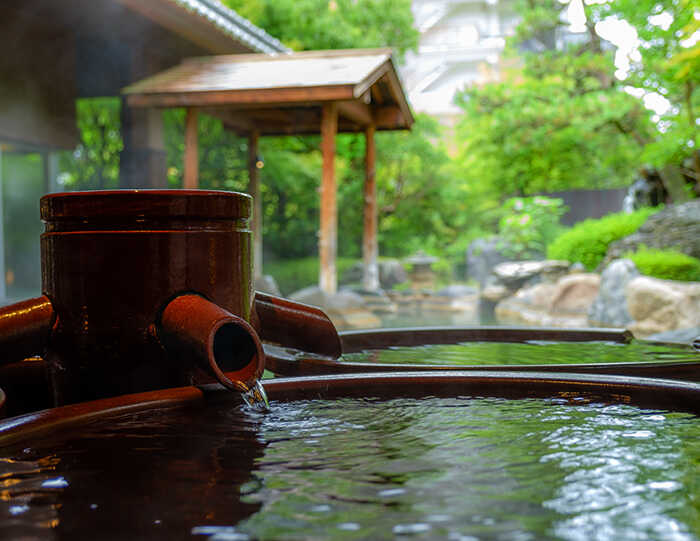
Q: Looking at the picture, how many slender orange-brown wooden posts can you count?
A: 4